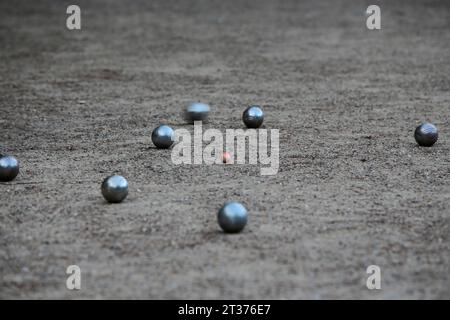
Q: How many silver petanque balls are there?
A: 7